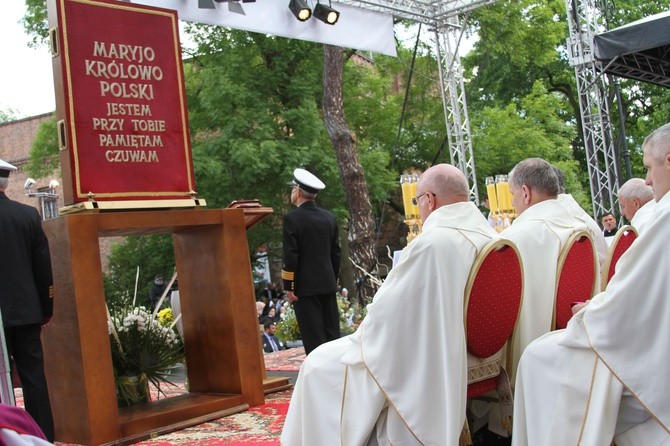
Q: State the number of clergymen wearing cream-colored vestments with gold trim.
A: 5